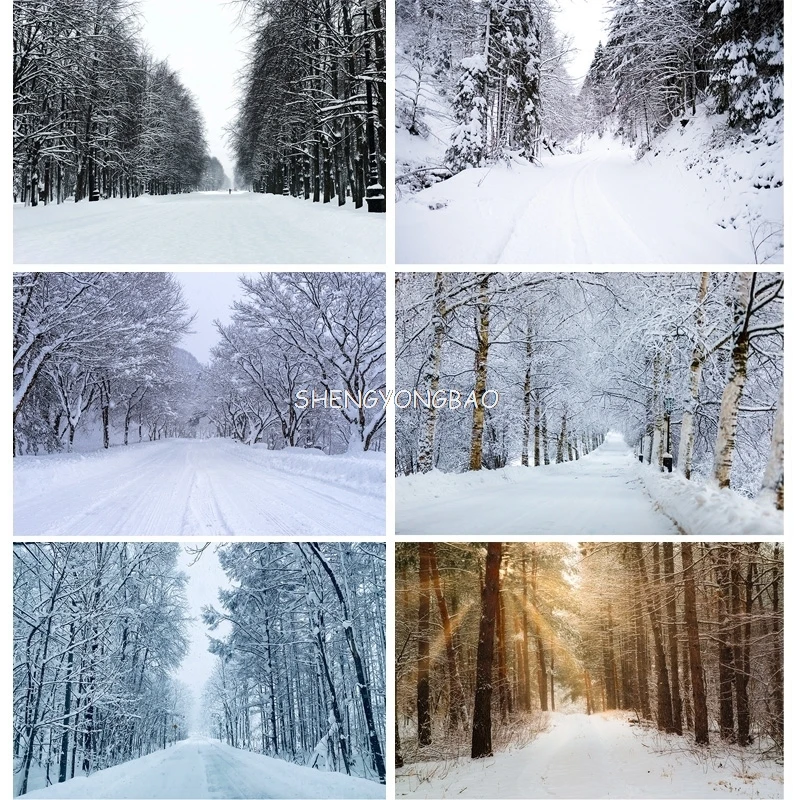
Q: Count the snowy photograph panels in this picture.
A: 6